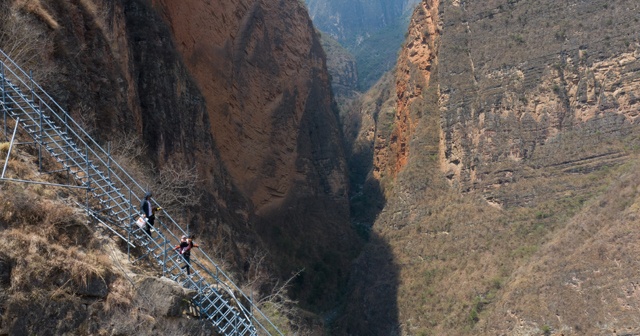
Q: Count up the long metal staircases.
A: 1